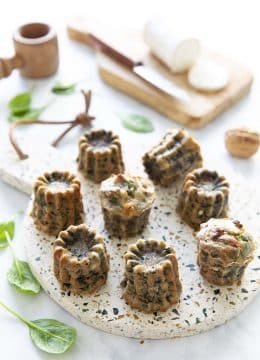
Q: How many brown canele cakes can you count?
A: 8